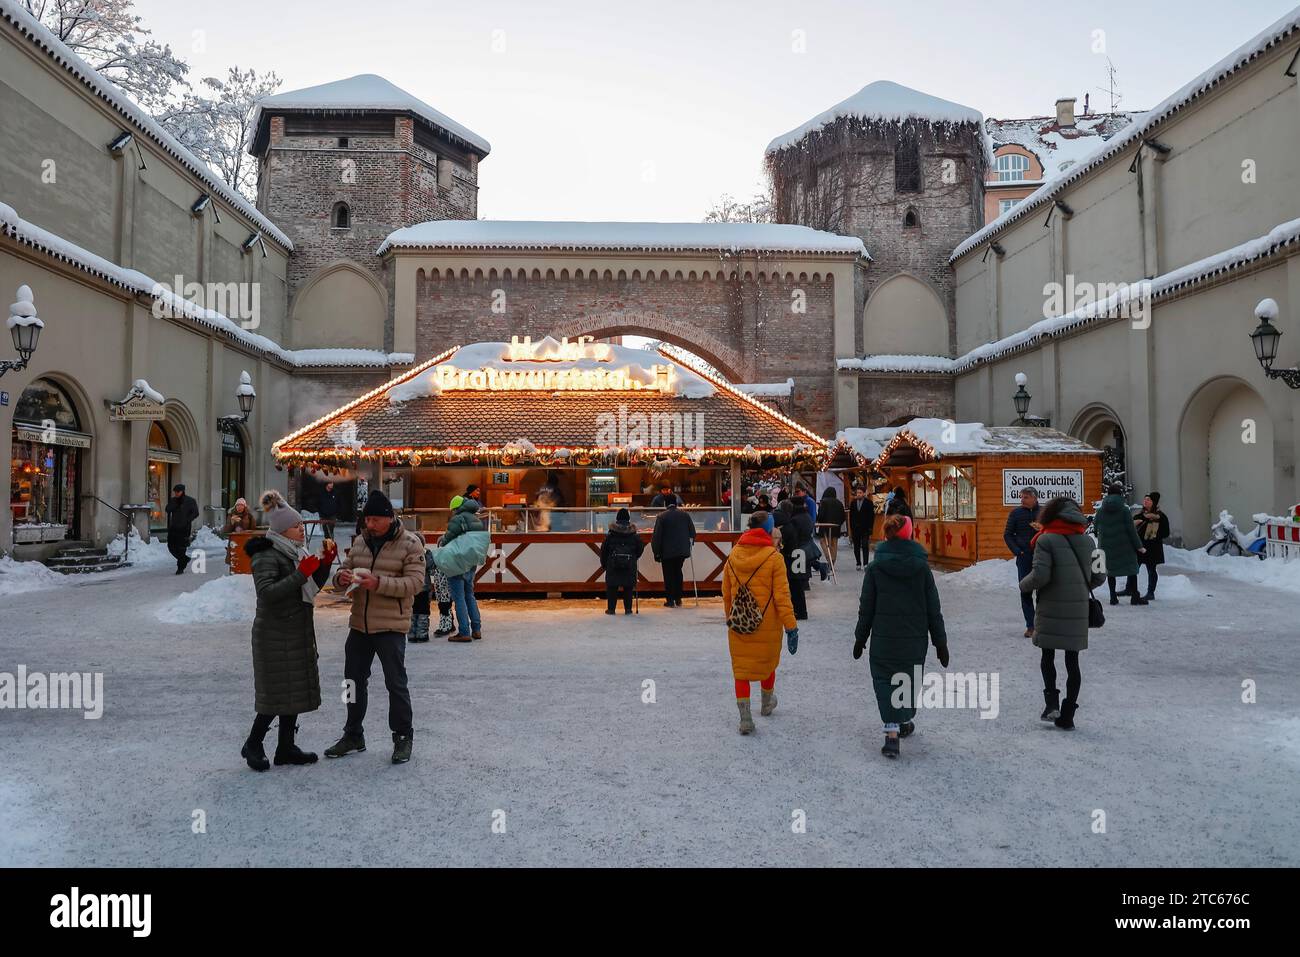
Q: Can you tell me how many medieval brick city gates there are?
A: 1